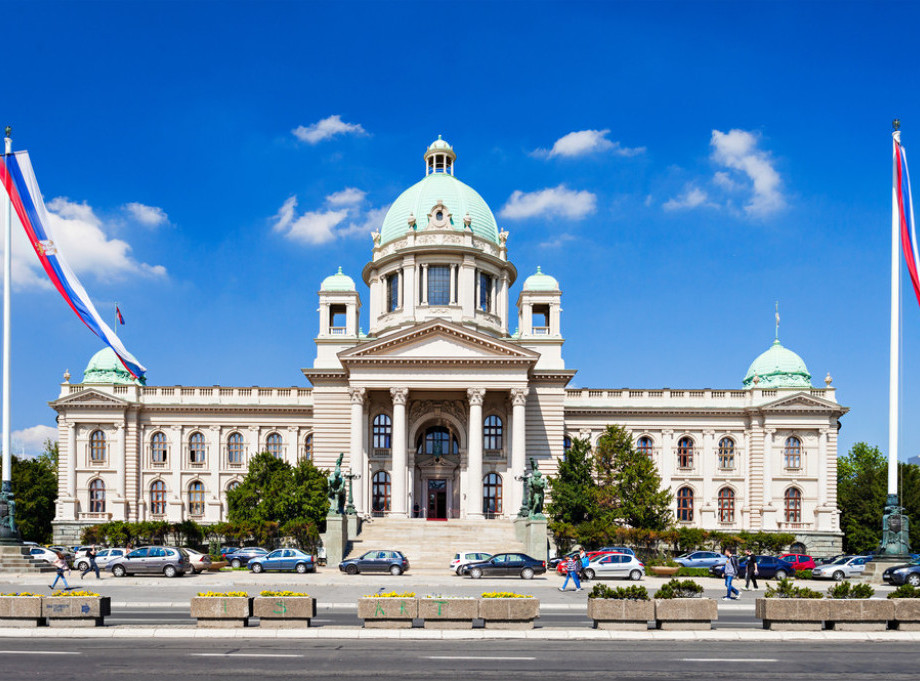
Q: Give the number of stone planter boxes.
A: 12